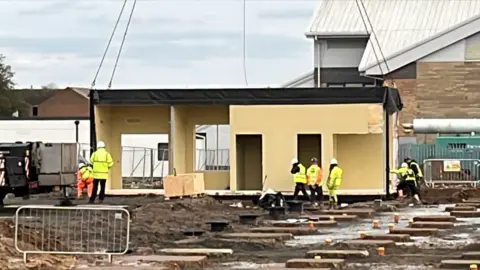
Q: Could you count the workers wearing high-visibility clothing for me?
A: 7